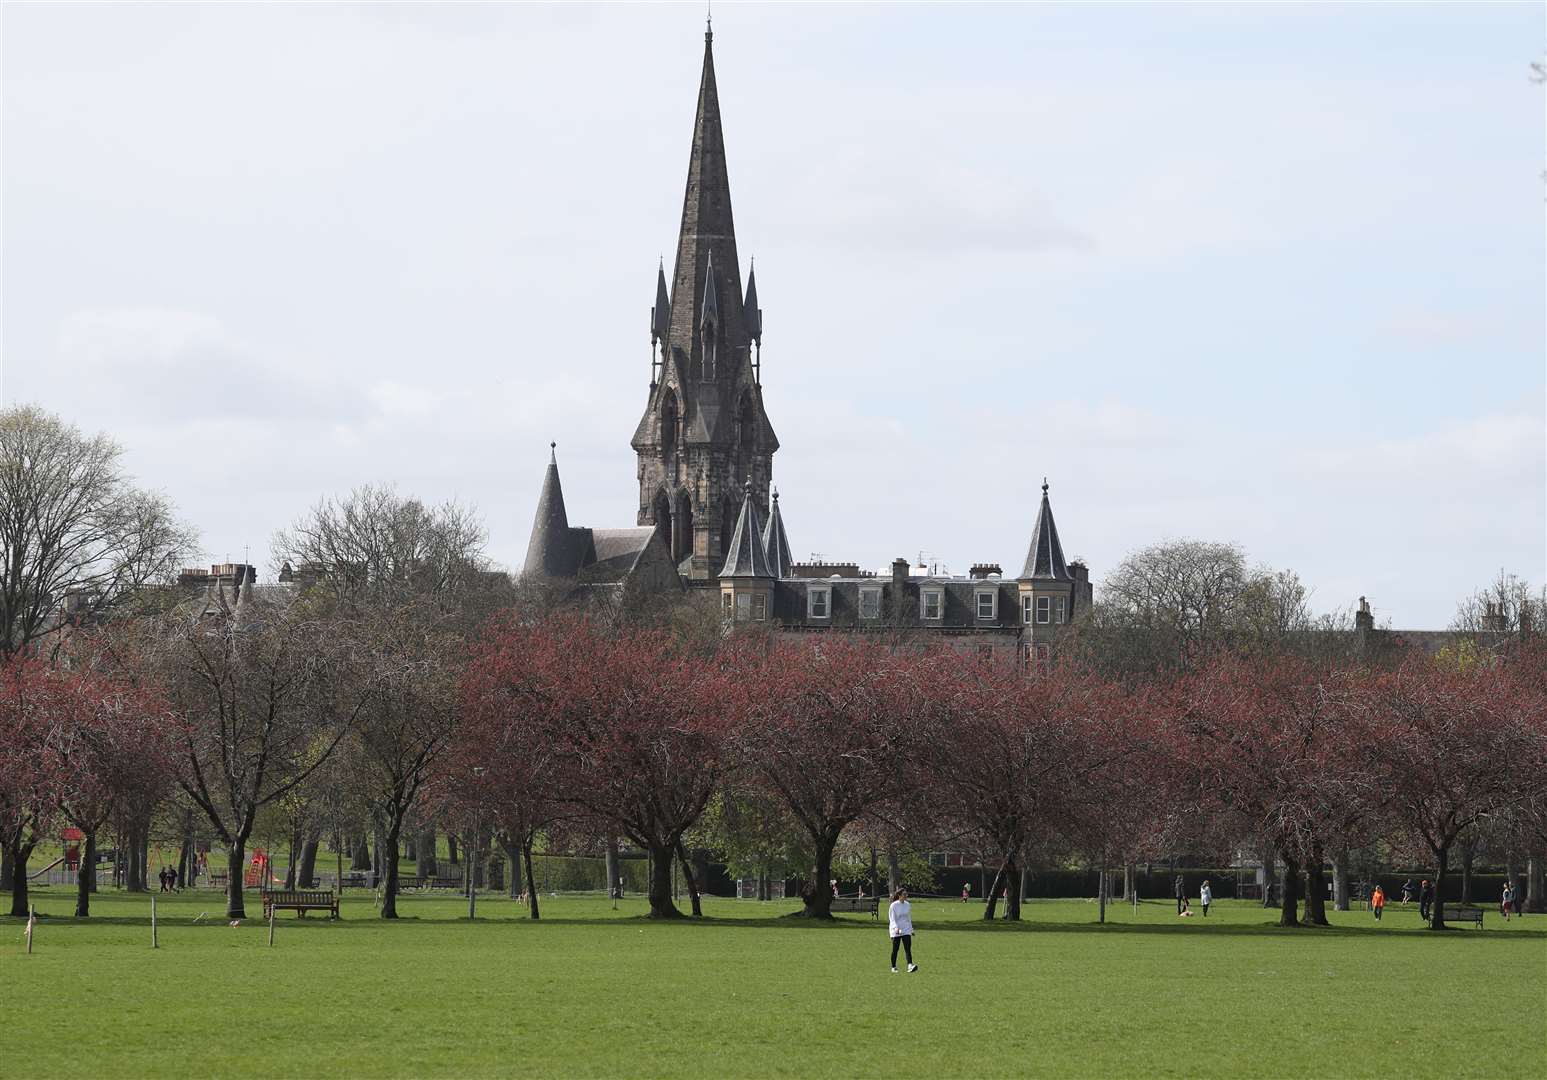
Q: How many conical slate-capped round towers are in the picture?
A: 4